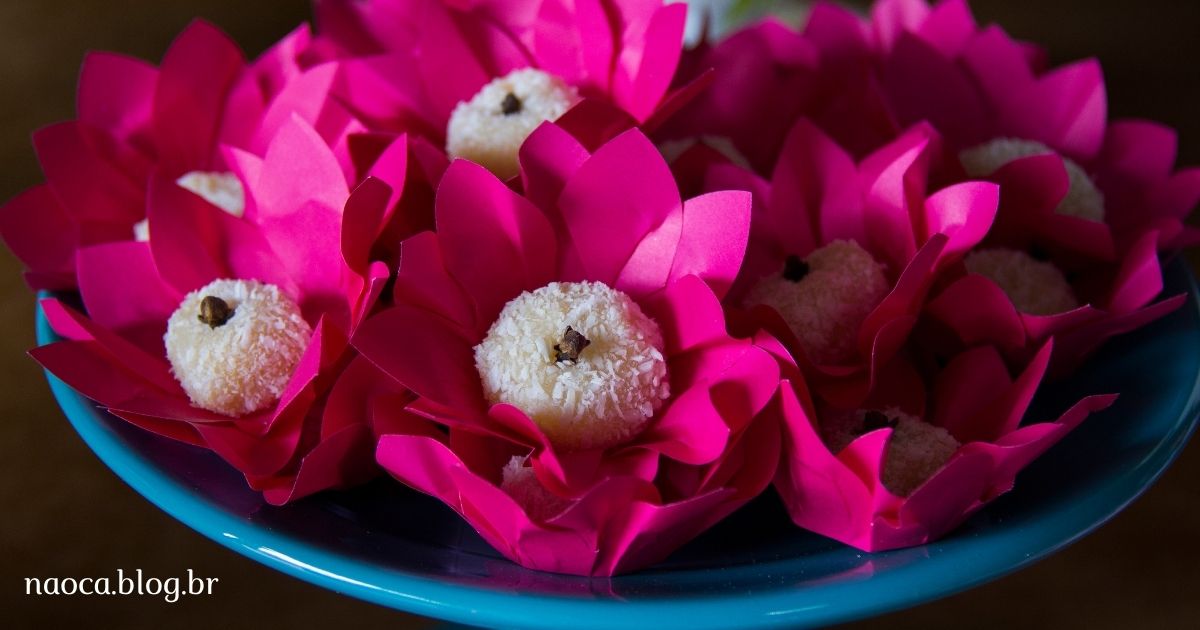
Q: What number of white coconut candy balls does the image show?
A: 10